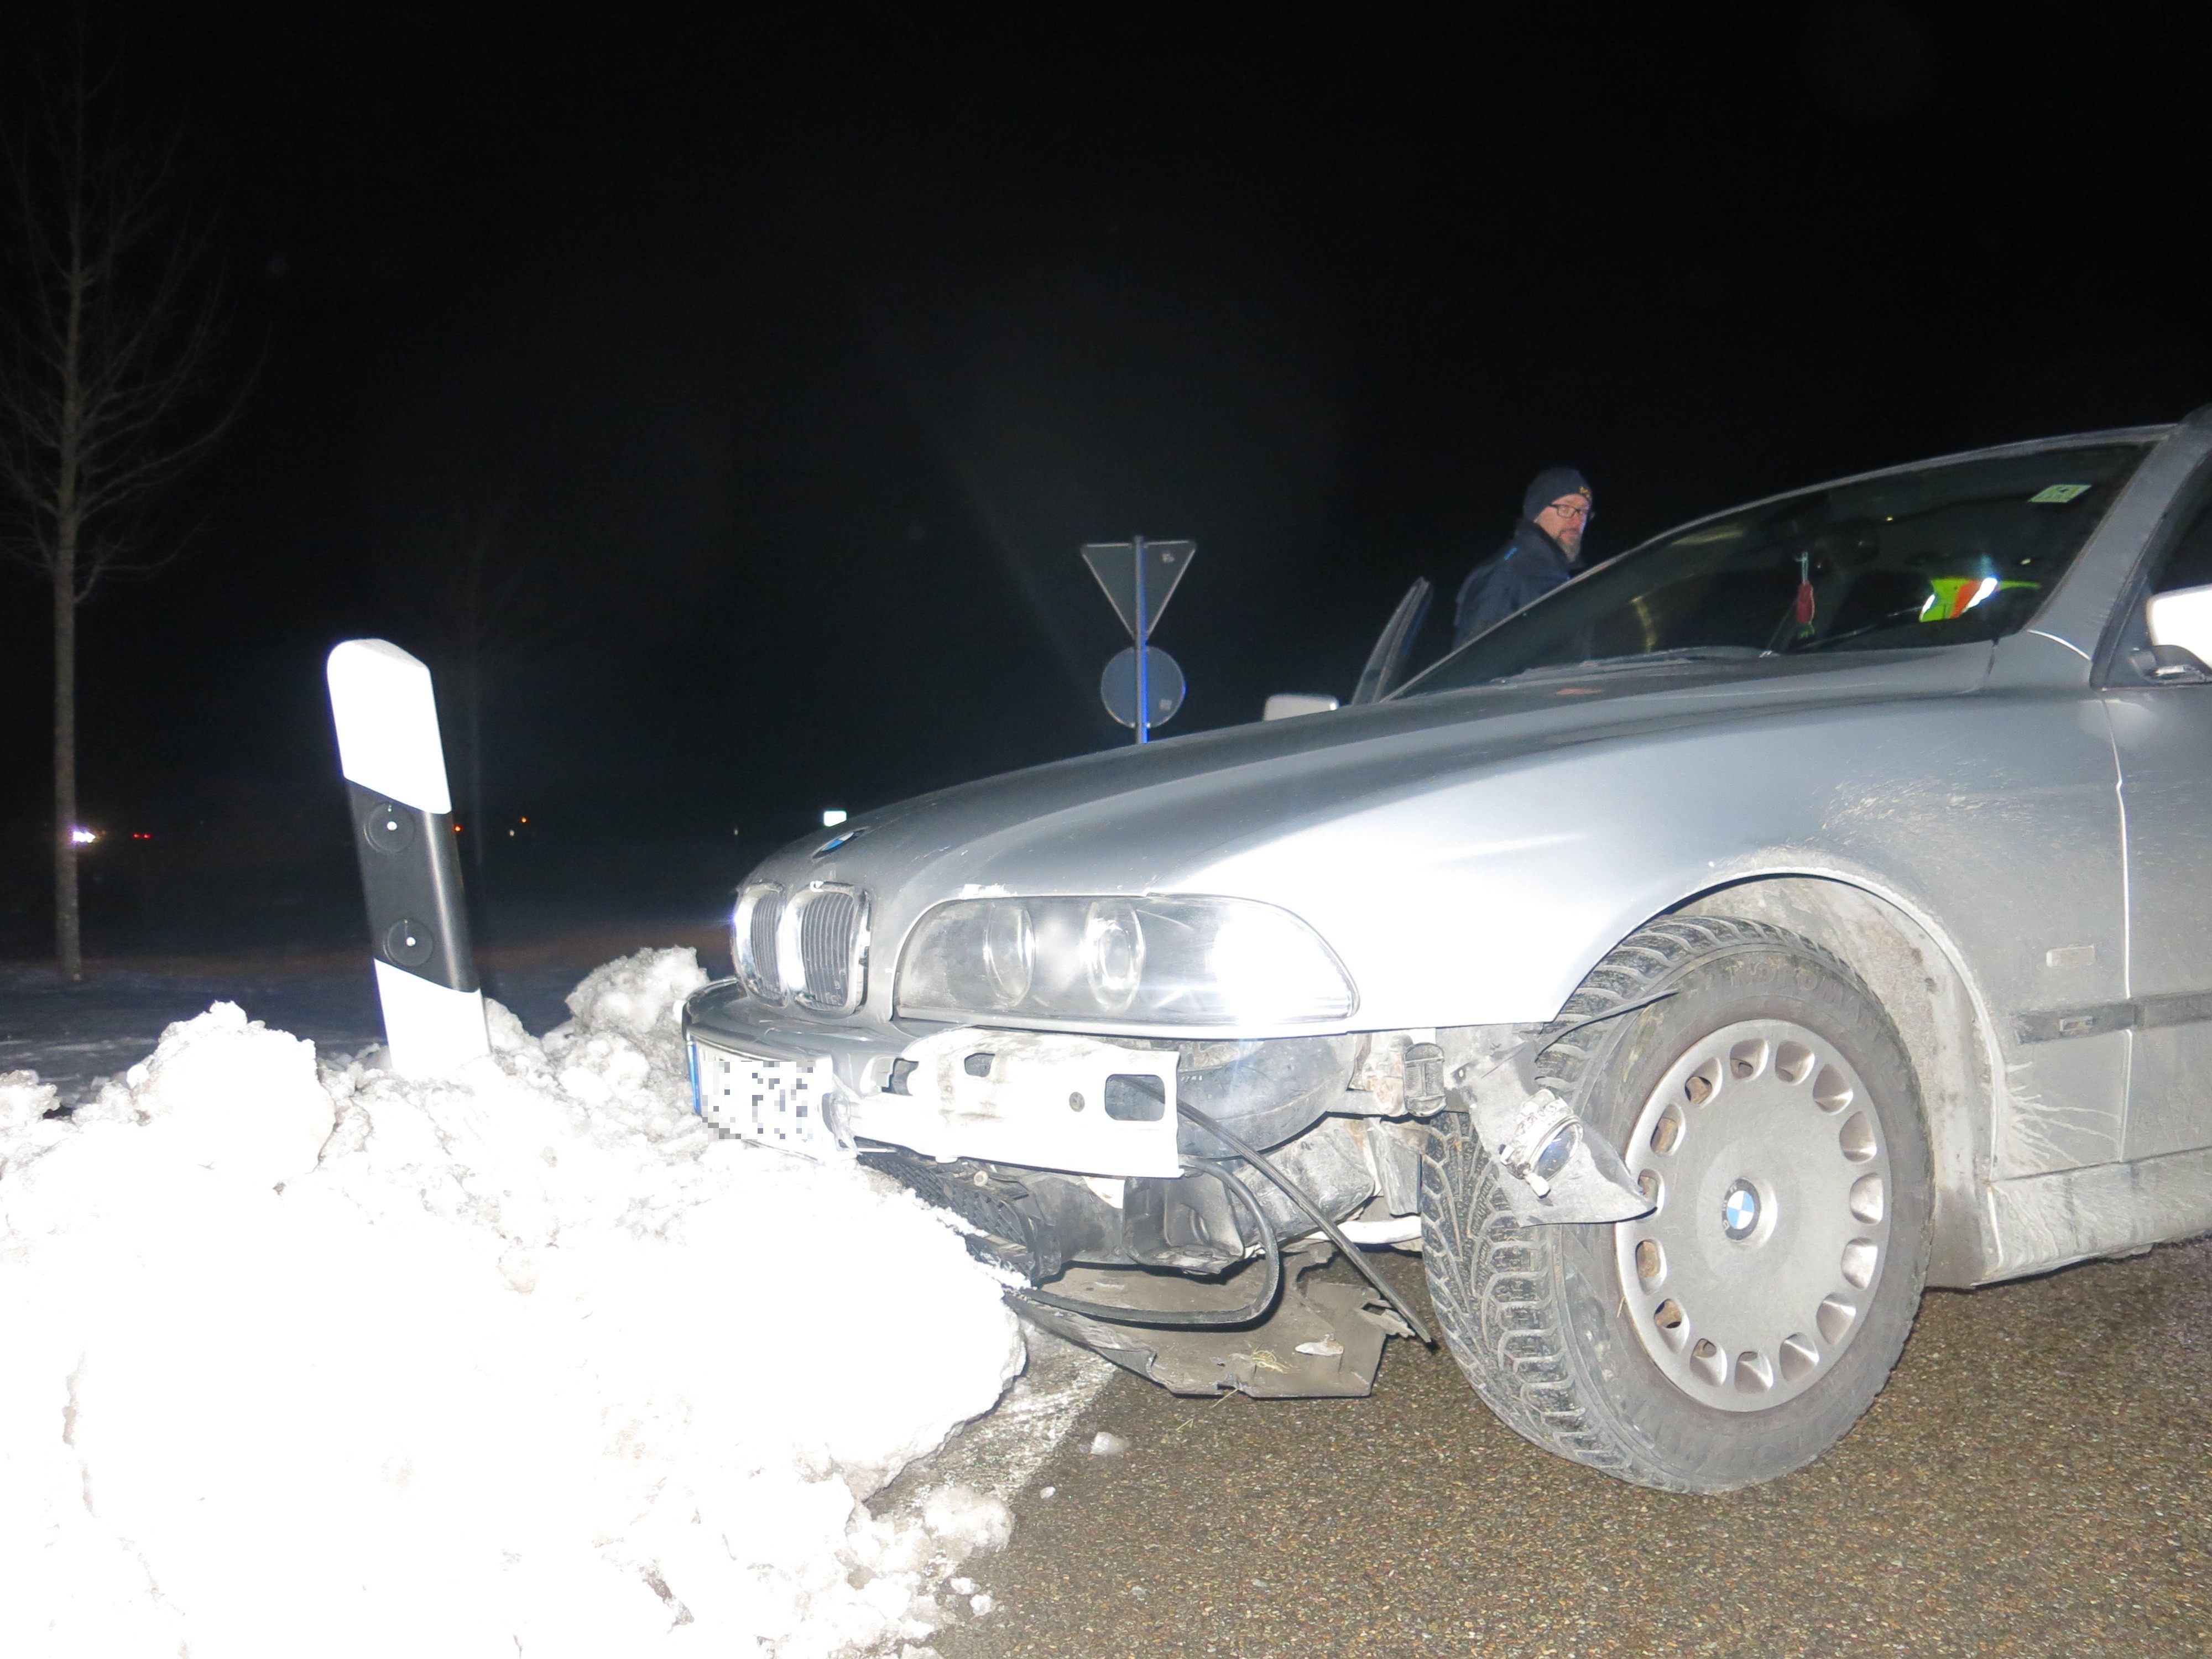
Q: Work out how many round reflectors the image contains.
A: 2